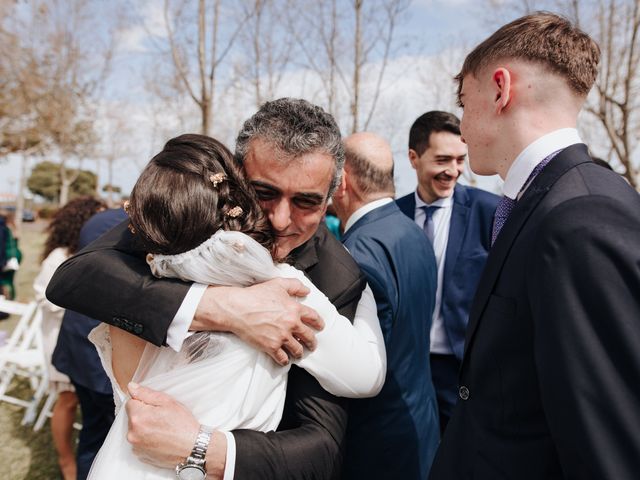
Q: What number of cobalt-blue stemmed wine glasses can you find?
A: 0